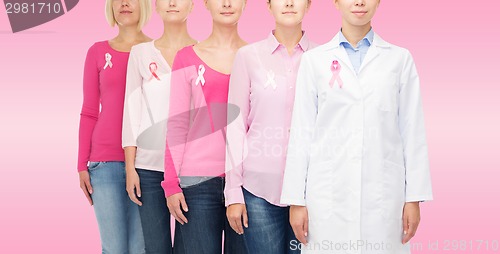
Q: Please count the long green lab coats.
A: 0